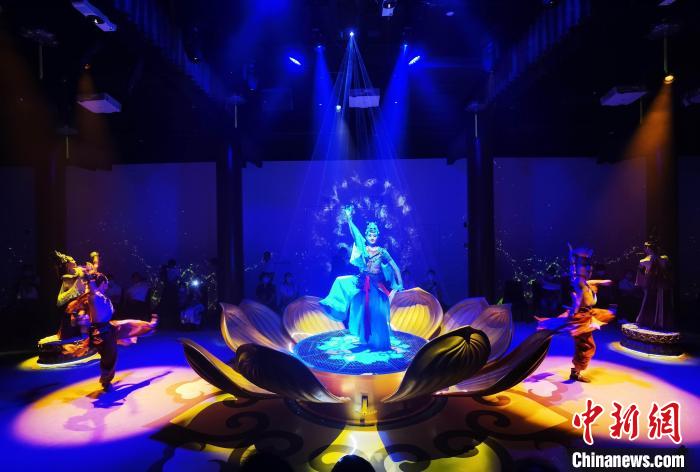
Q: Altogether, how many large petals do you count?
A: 10